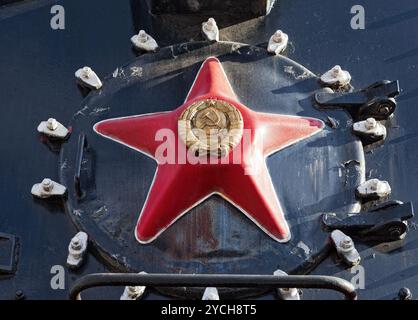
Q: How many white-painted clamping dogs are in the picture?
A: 14